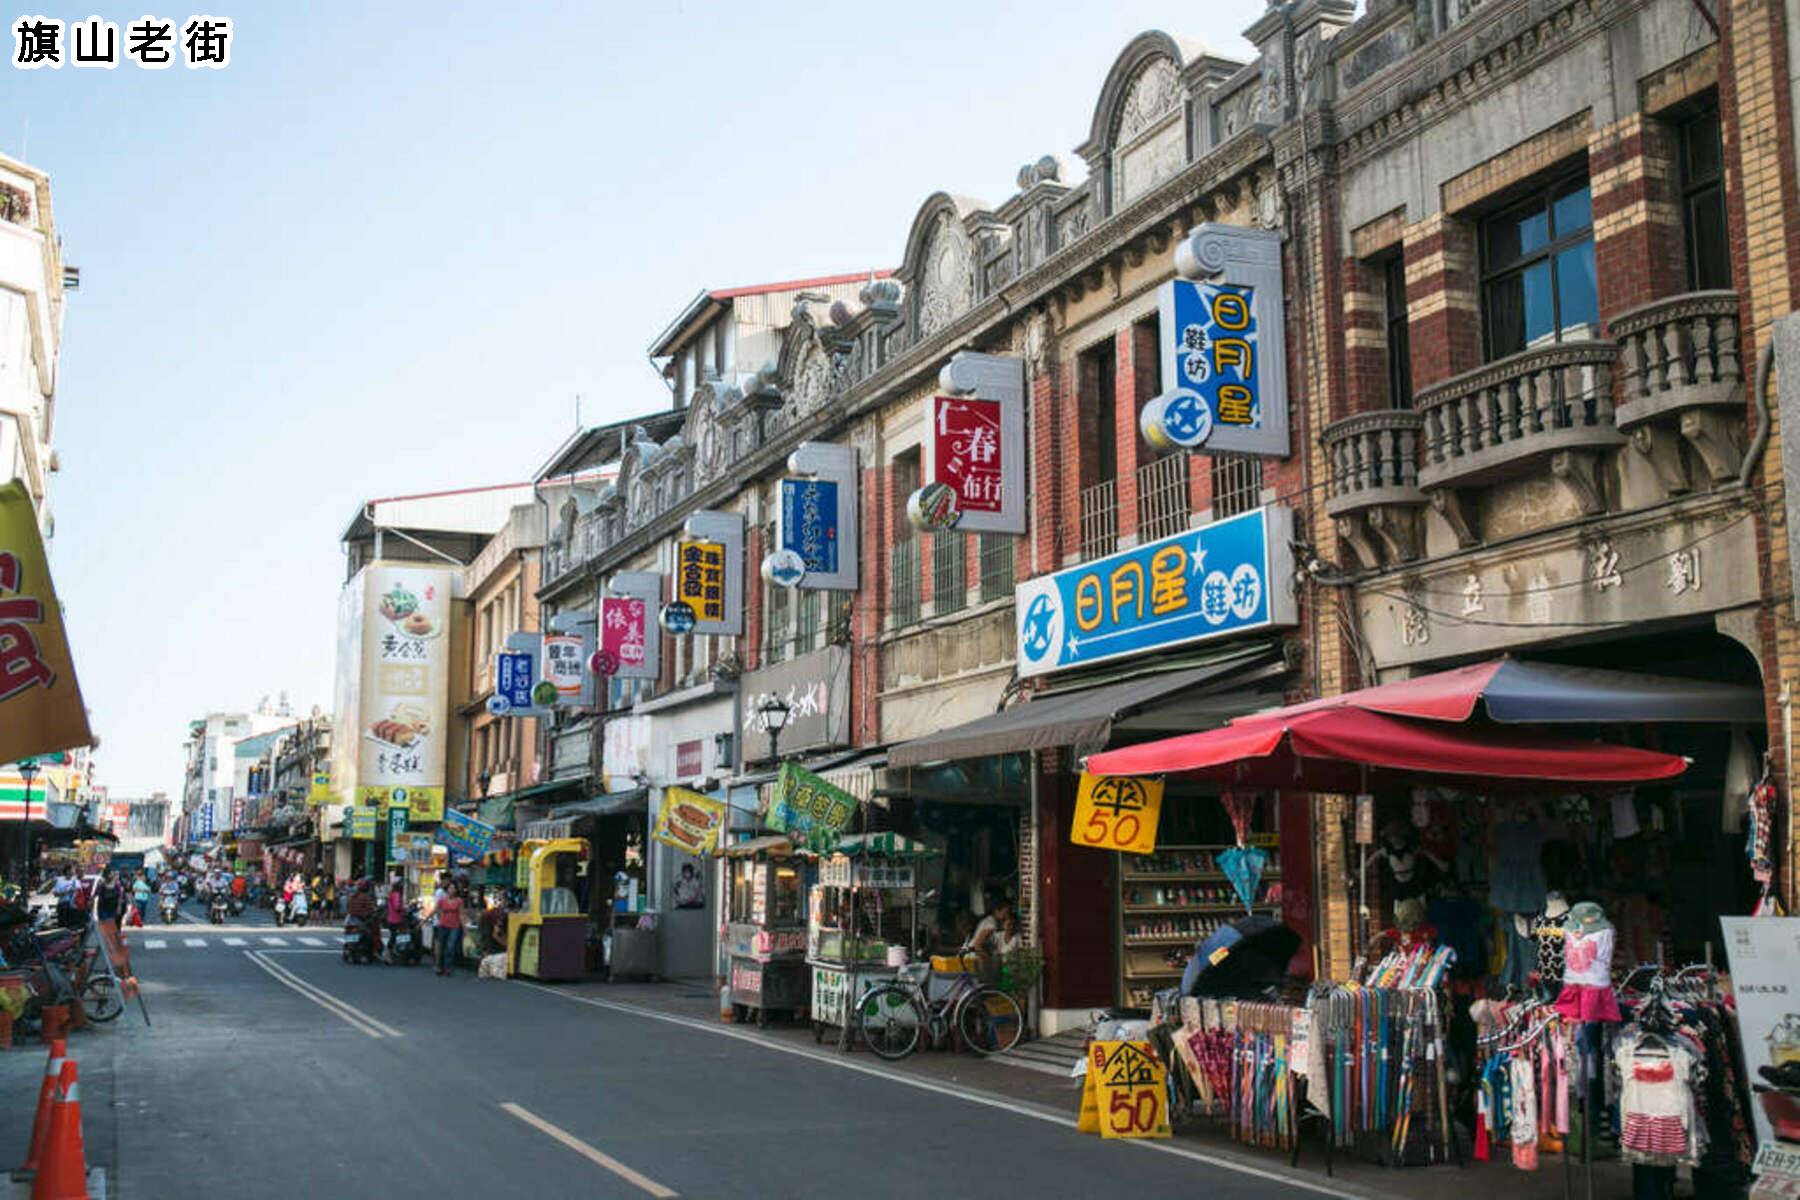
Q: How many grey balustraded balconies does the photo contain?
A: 3